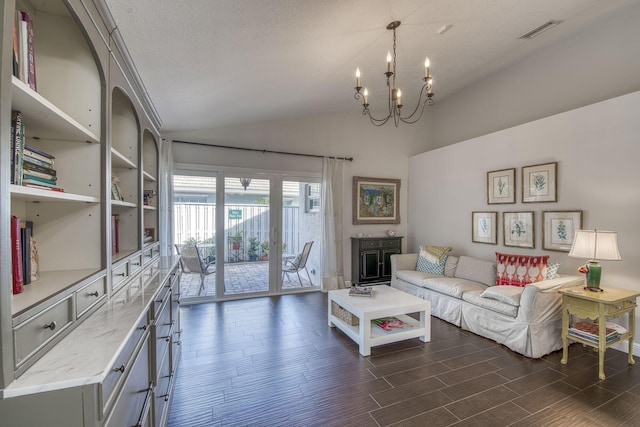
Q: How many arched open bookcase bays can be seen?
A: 3